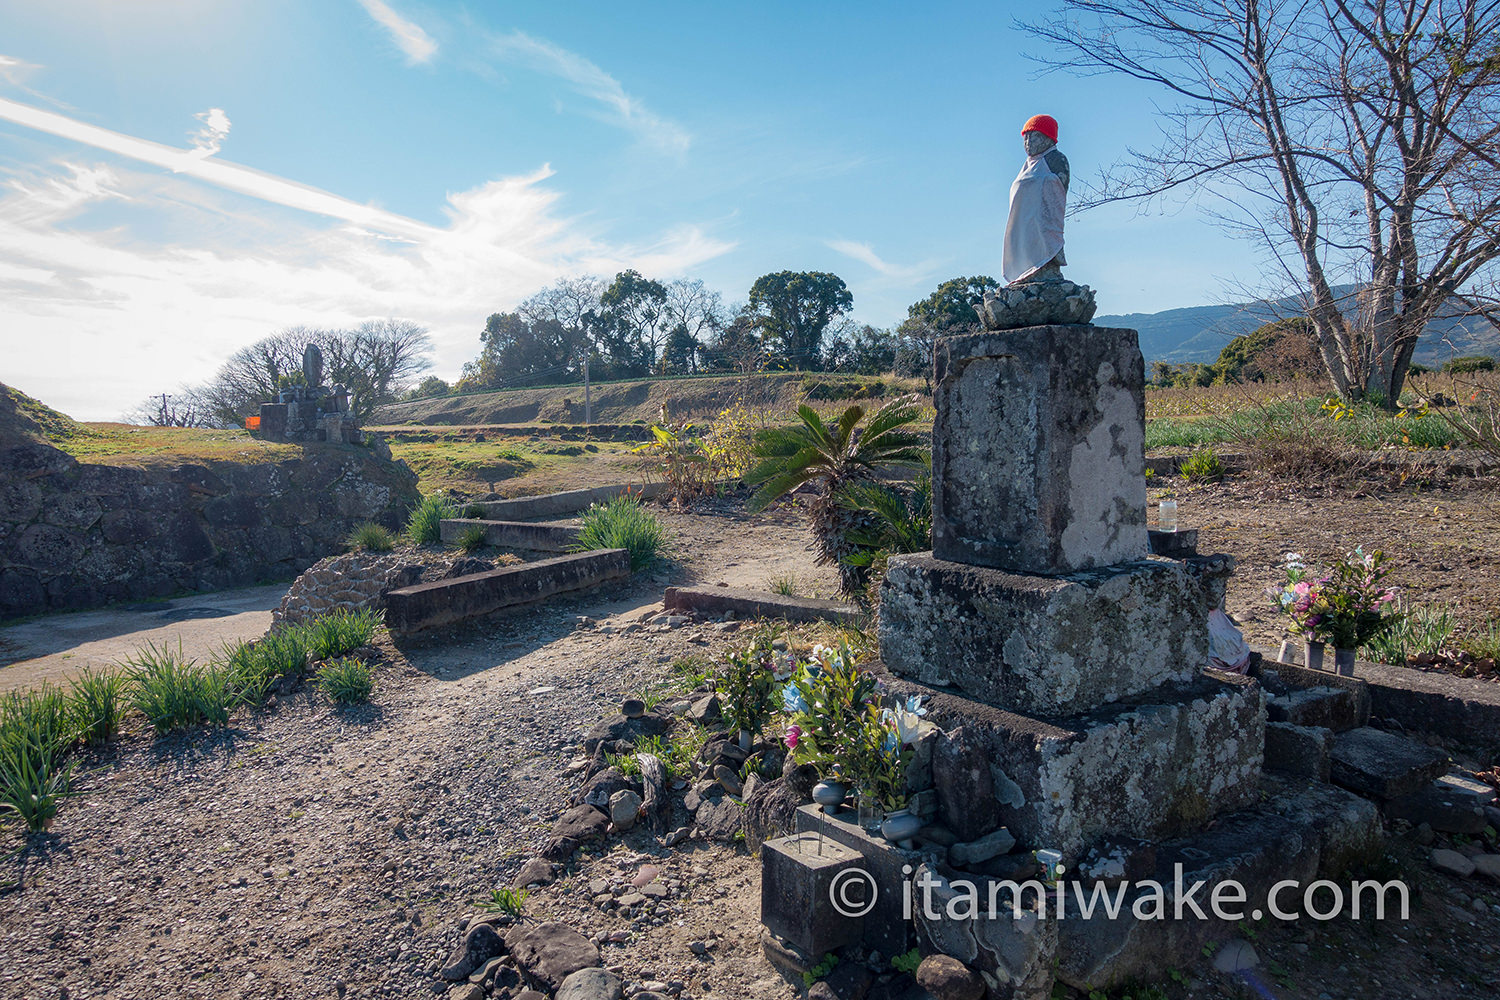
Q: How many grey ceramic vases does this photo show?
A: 2